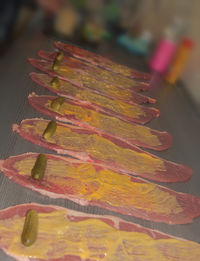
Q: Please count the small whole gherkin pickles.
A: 7